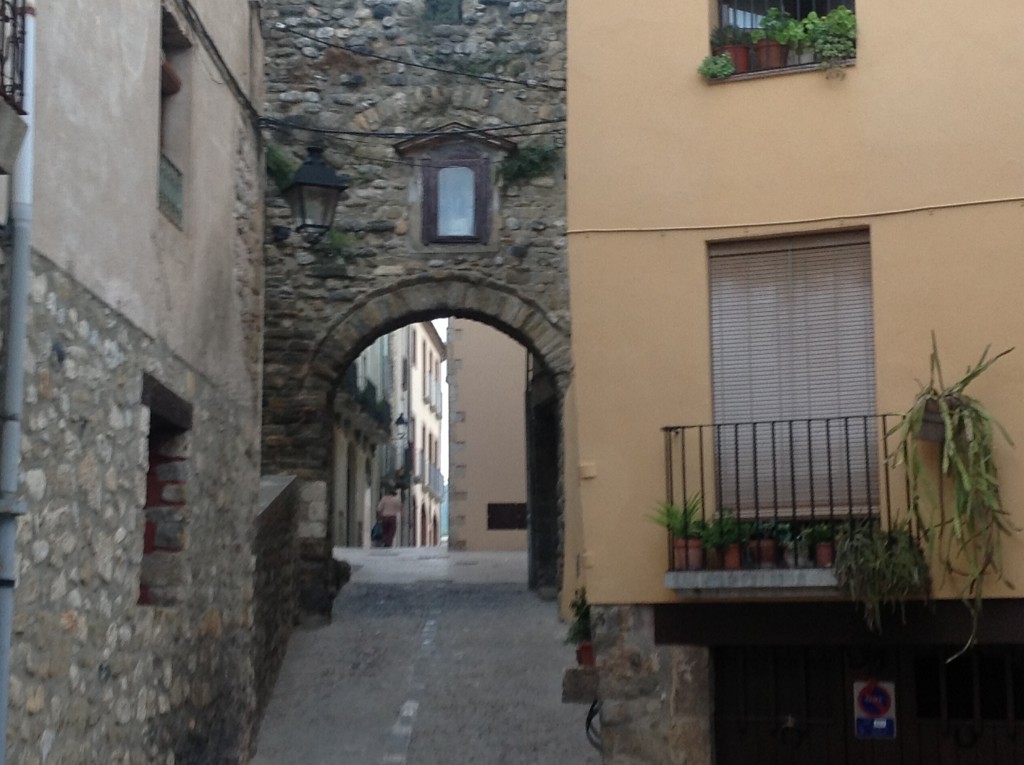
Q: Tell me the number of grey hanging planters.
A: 1